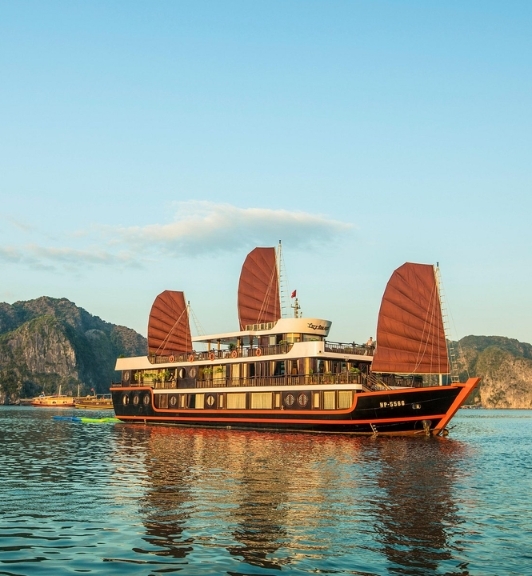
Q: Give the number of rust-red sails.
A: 3